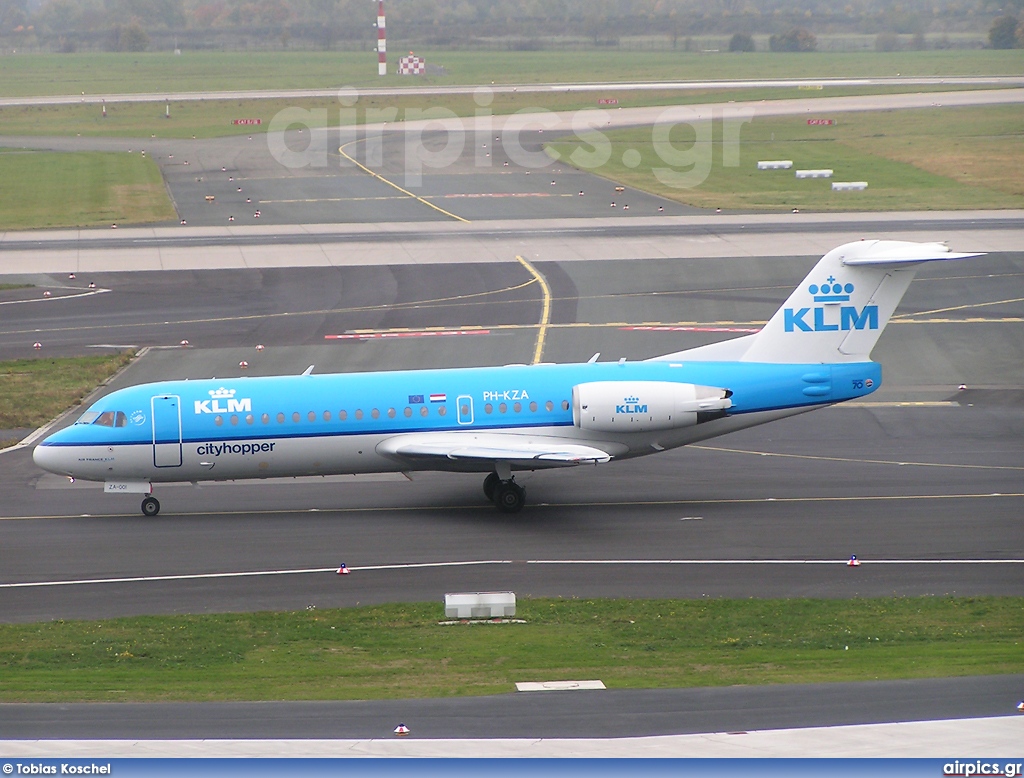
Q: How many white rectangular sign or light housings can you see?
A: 4